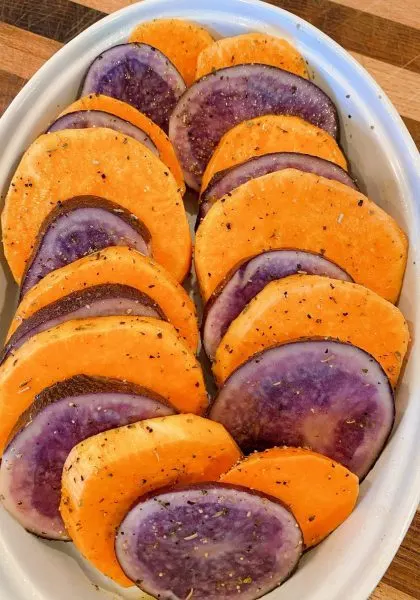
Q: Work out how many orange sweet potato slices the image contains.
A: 11